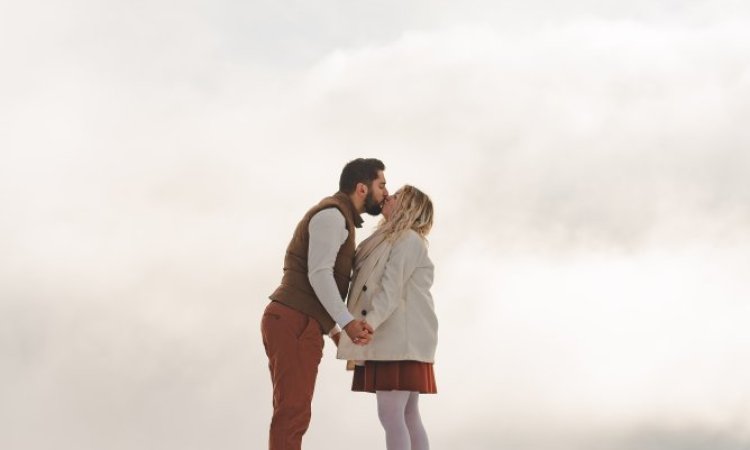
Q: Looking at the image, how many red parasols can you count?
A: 0